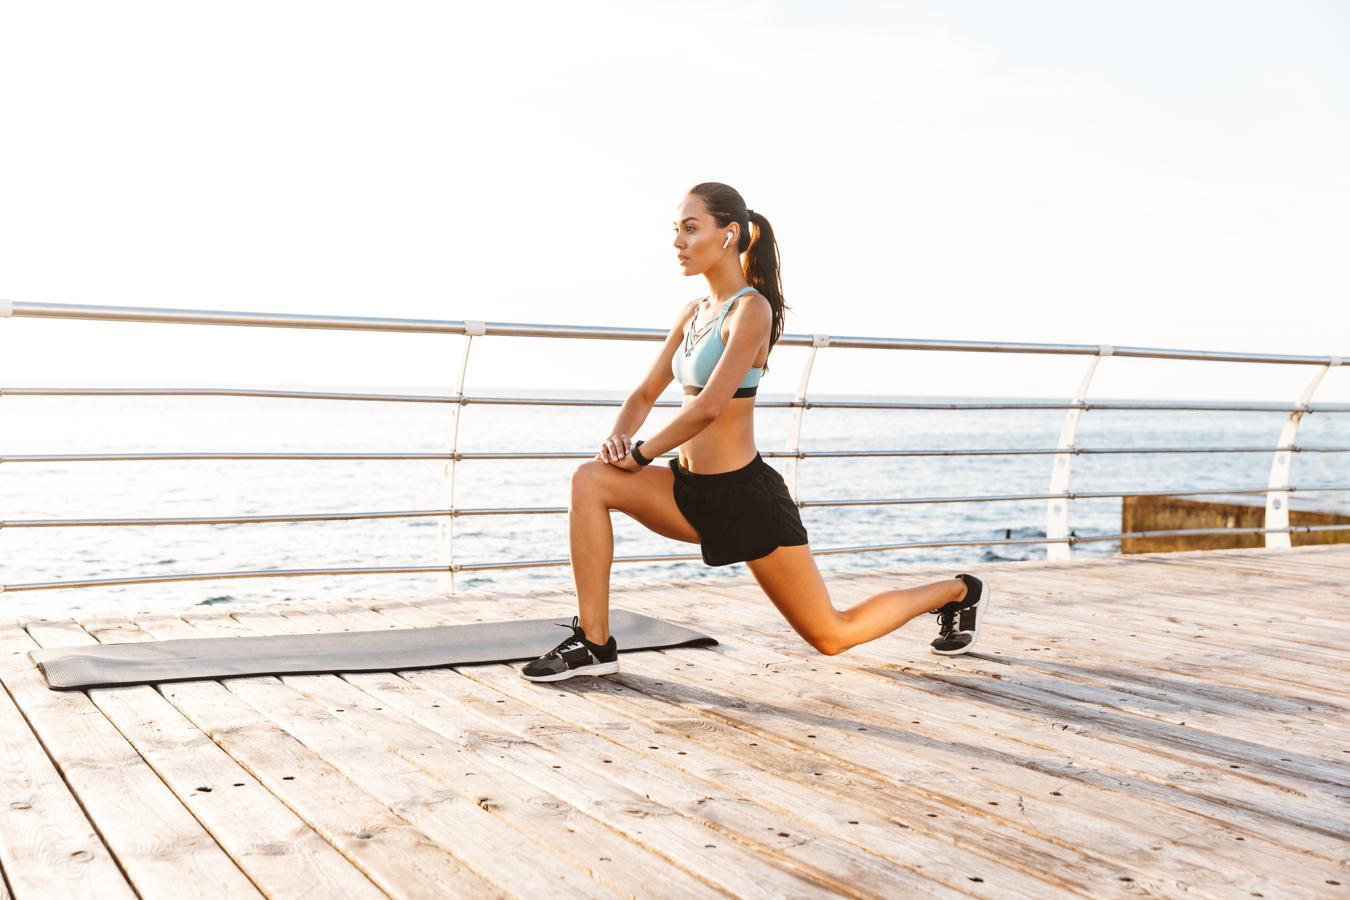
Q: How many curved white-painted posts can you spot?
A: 4